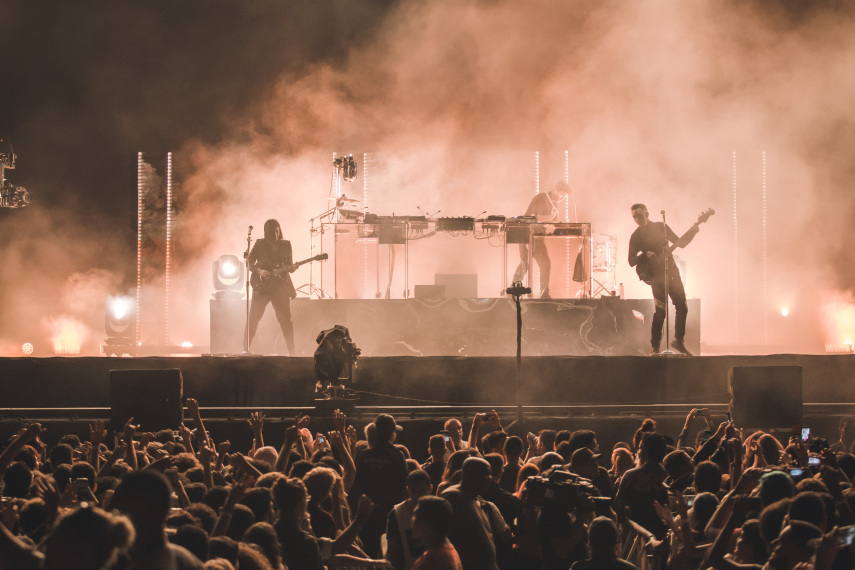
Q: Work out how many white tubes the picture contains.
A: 8